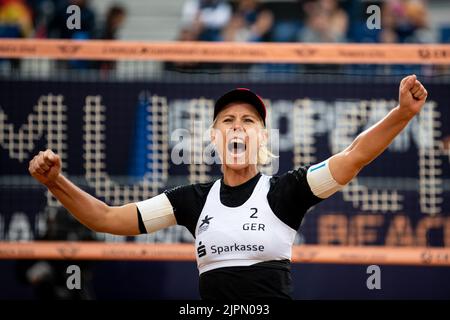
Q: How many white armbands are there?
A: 2